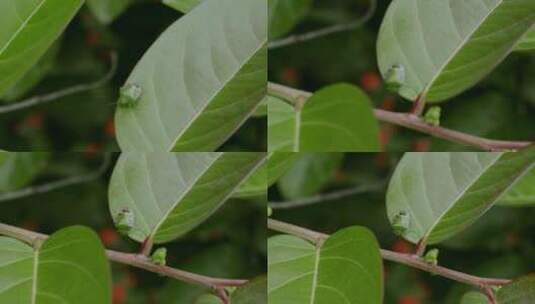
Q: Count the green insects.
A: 4